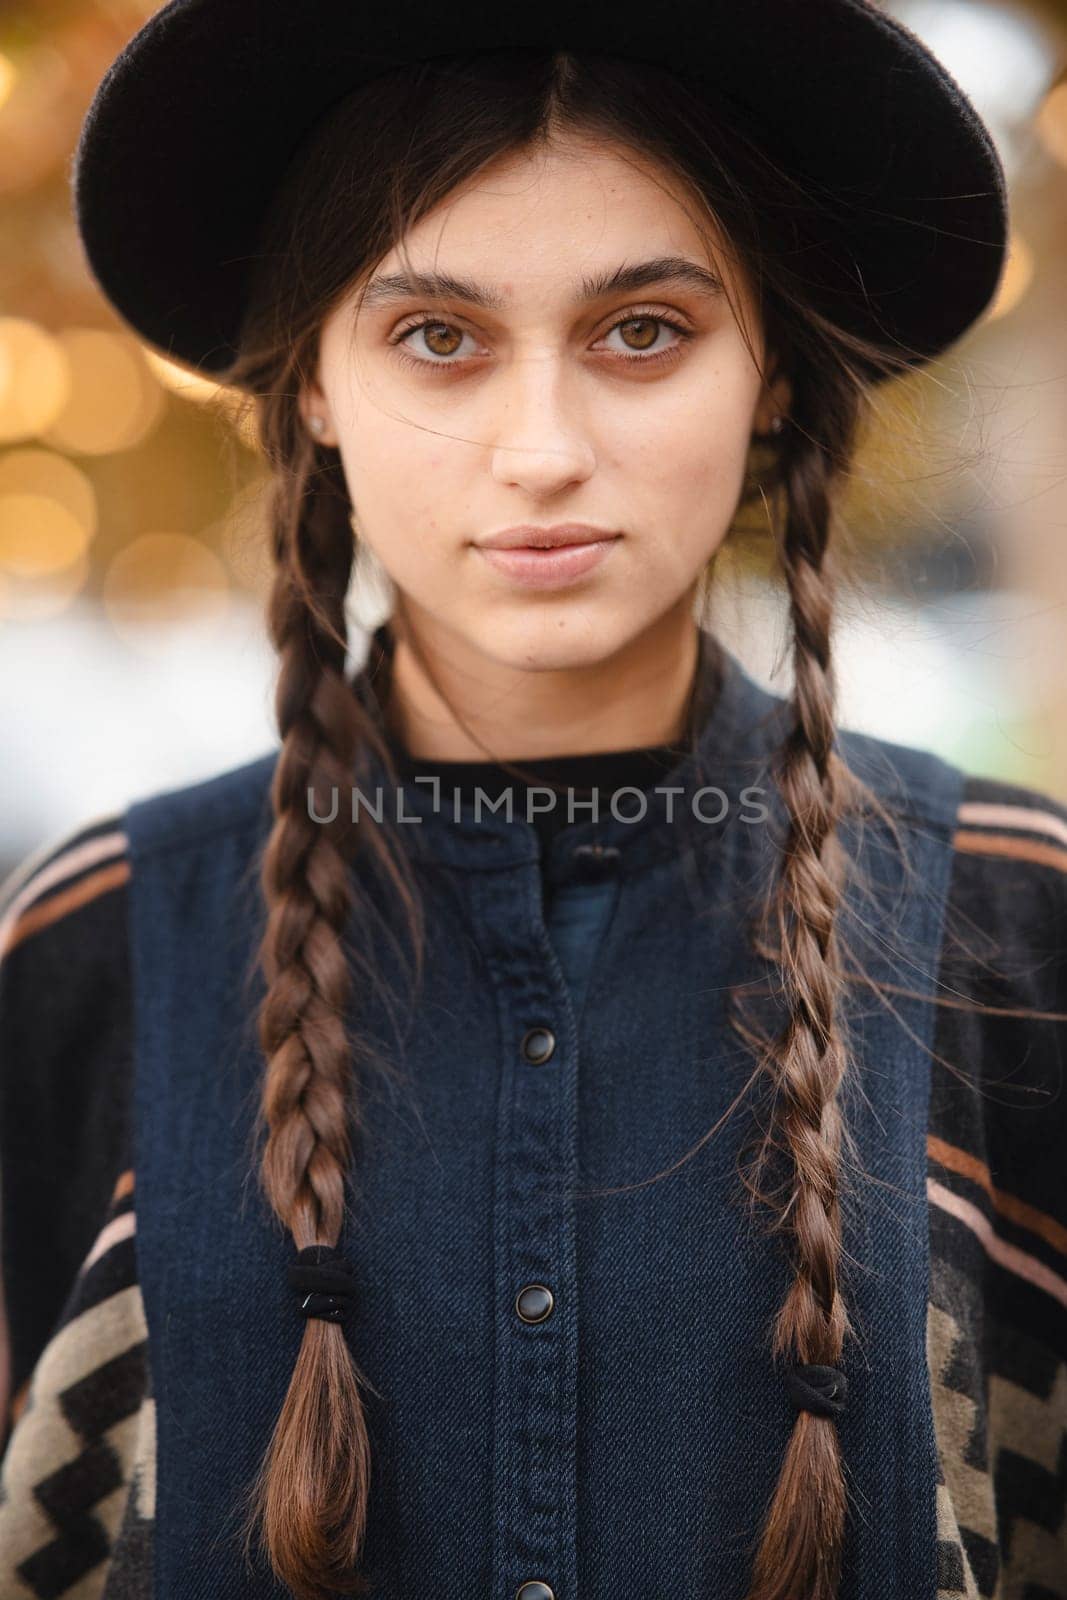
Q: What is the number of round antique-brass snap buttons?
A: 3